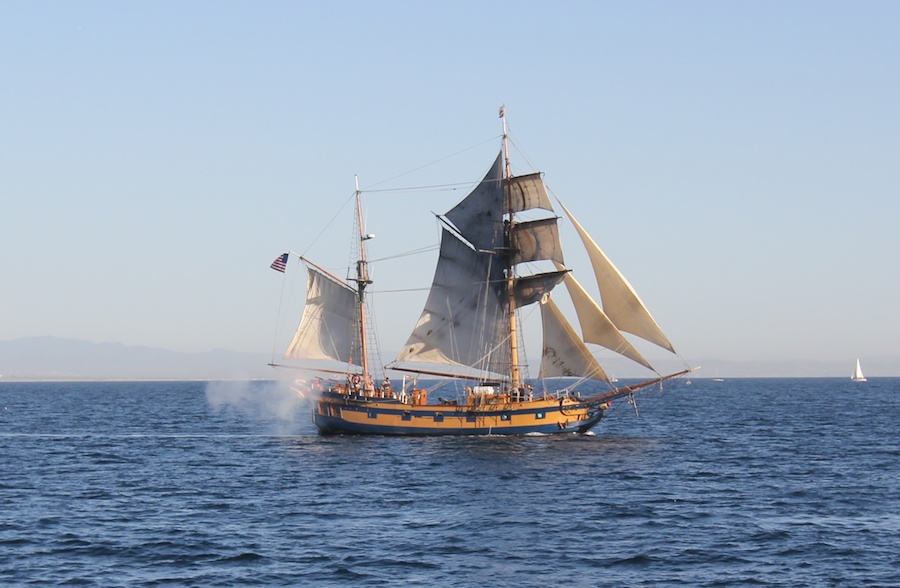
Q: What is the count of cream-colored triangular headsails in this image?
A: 3